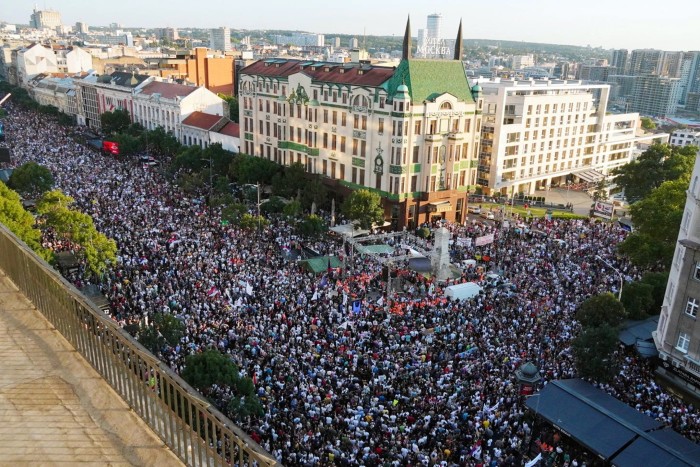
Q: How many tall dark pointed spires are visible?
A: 2